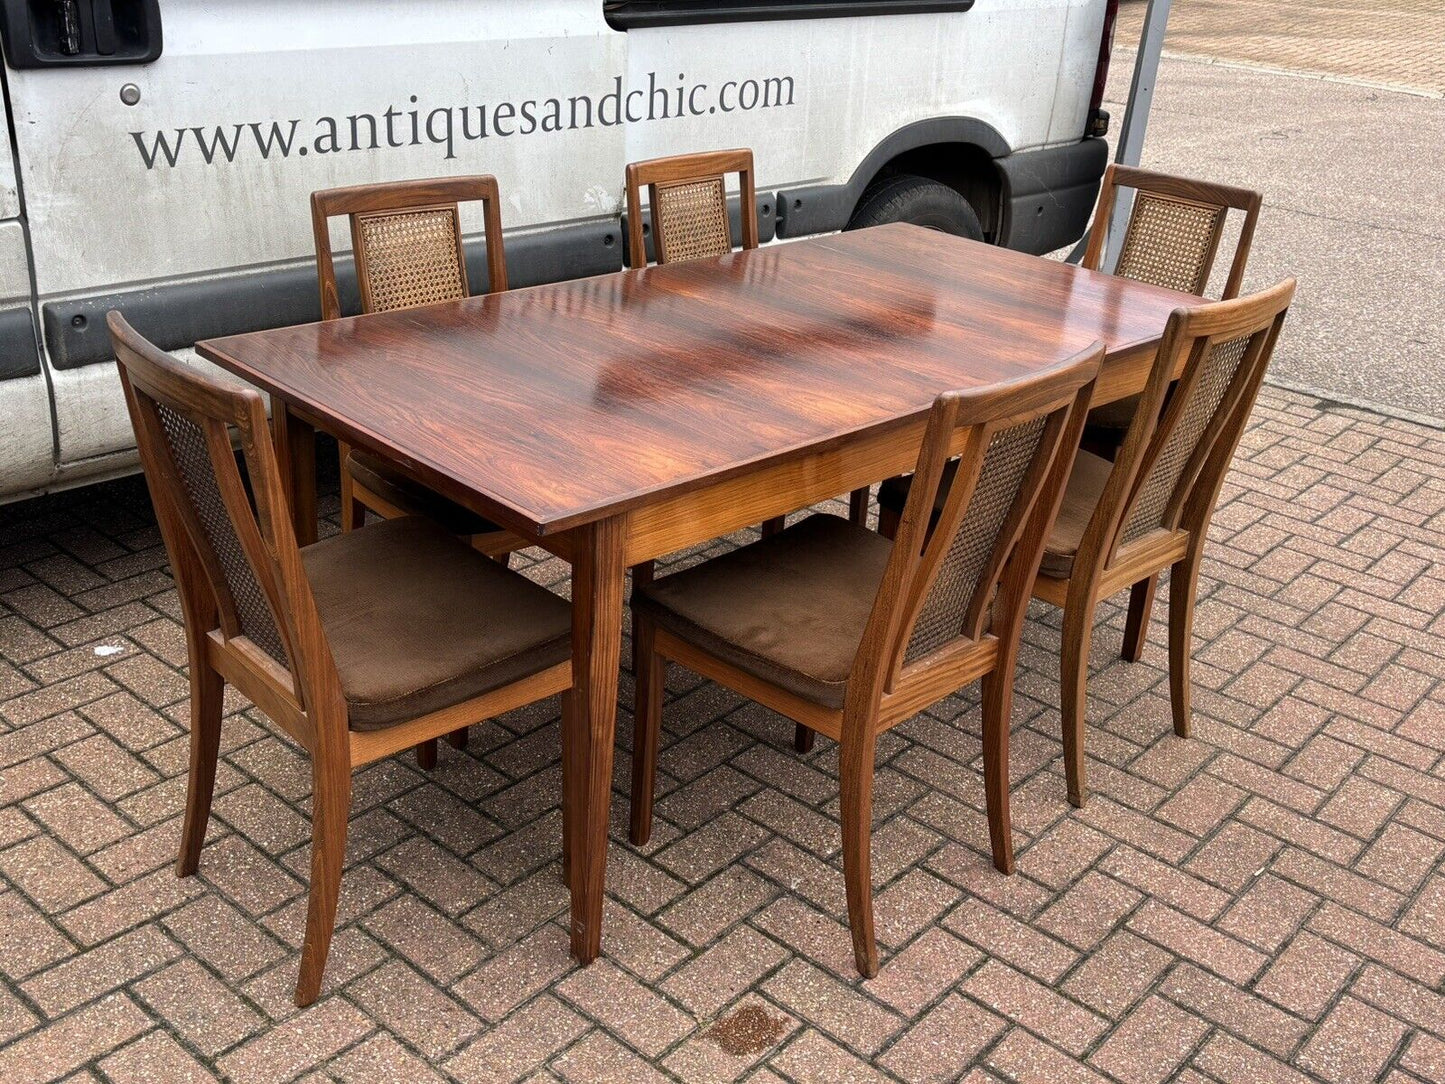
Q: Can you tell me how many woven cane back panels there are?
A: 6